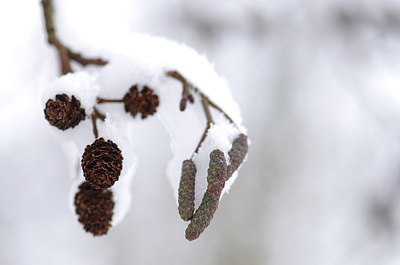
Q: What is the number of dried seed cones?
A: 4